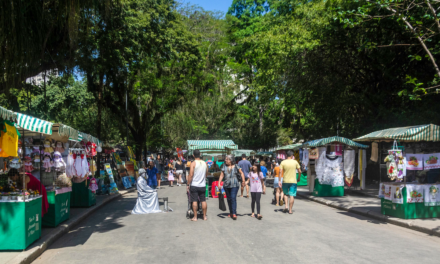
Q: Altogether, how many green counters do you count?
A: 6